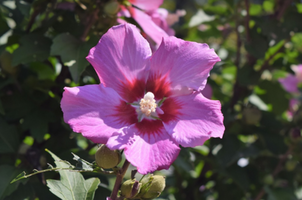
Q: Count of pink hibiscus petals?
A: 5